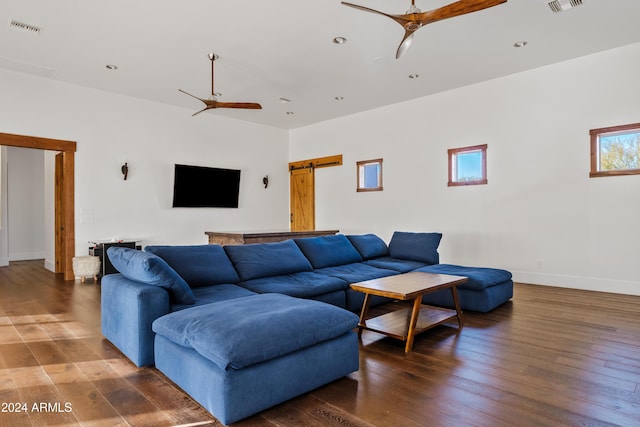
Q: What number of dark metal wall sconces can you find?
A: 2